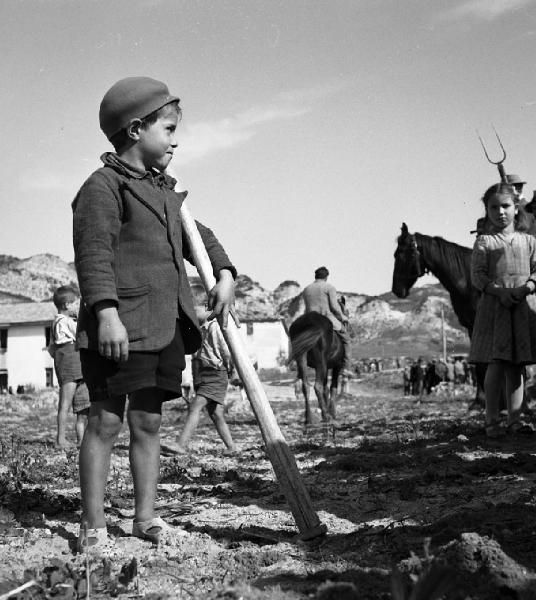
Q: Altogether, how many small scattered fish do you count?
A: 0